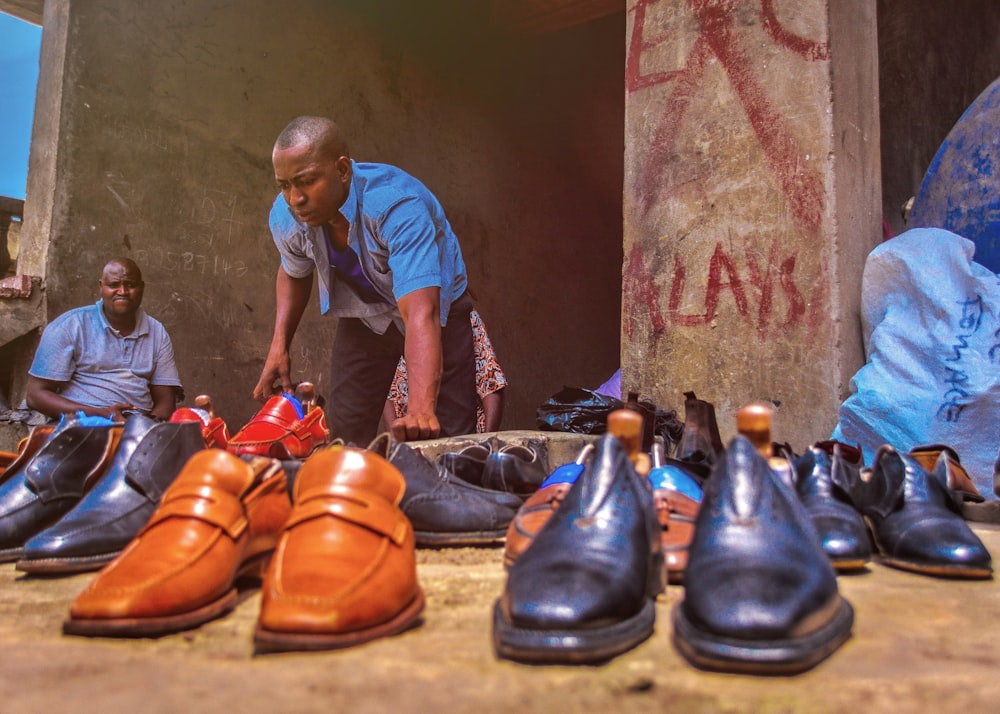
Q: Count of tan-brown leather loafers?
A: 2